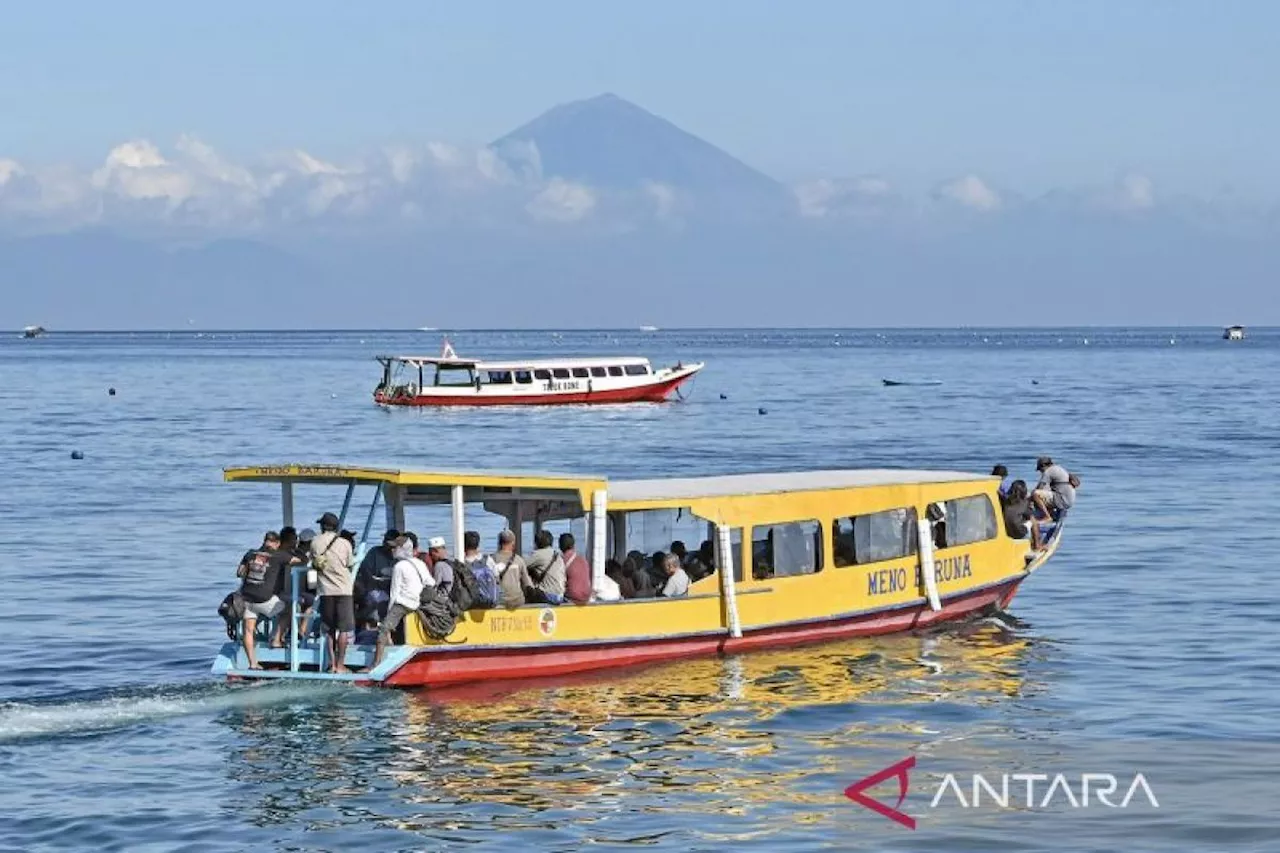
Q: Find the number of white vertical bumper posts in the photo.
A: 3